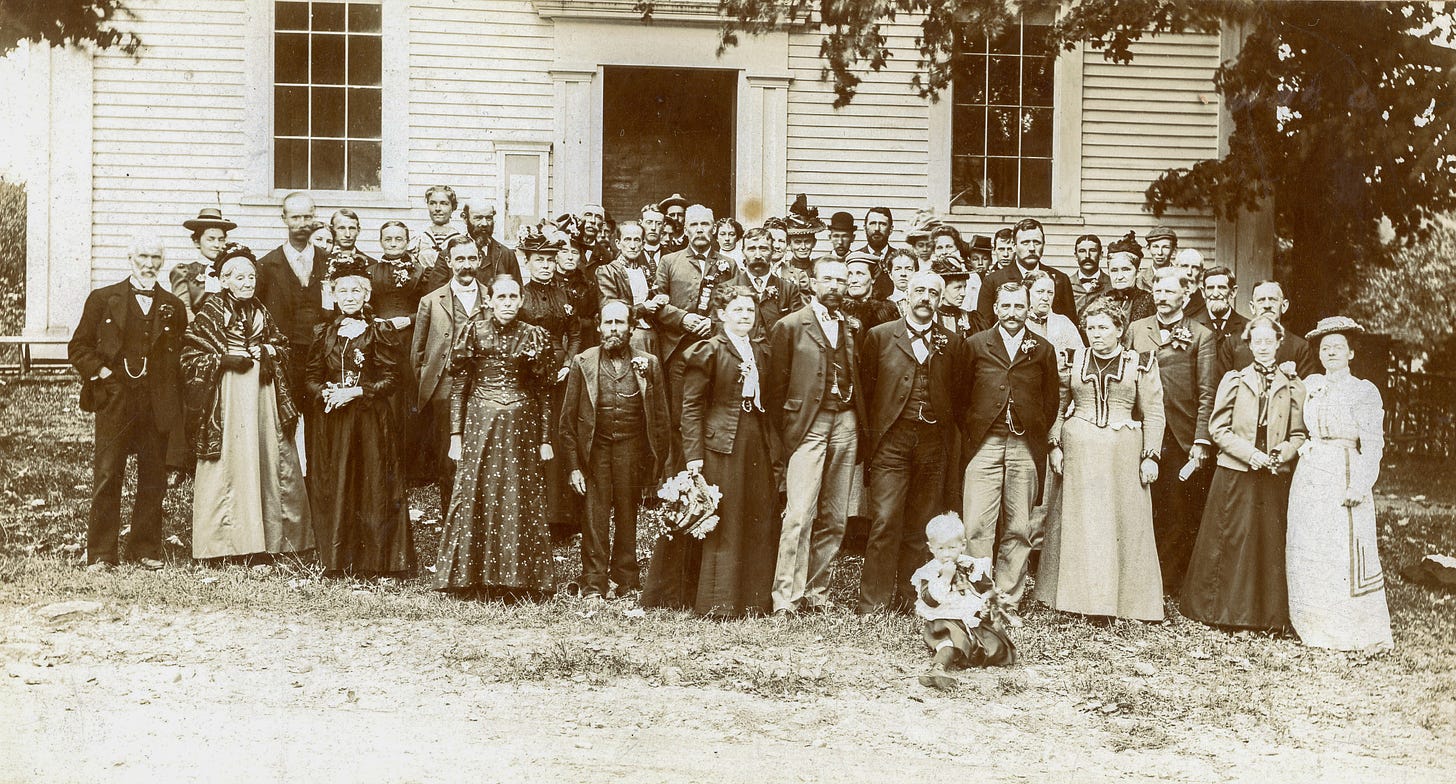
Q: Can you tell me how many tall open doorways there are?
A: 1